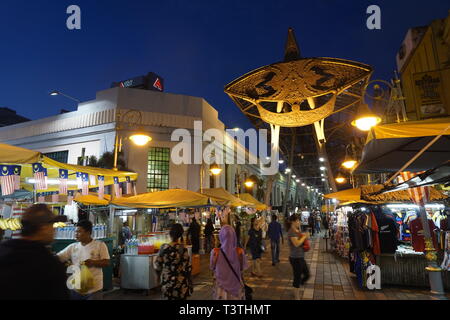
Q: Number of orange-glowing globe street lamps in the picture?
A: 6